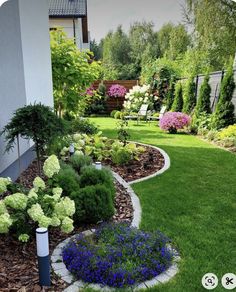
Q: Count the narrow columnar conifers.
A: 5